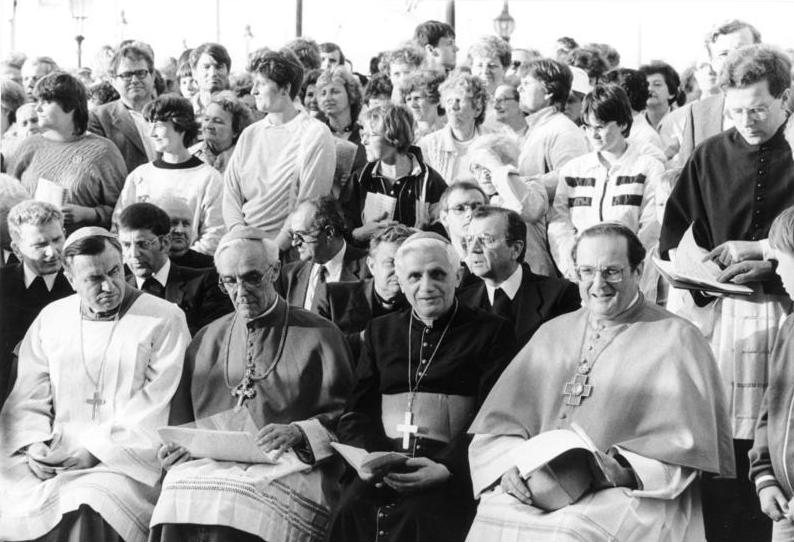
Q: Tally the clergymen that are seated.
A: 4